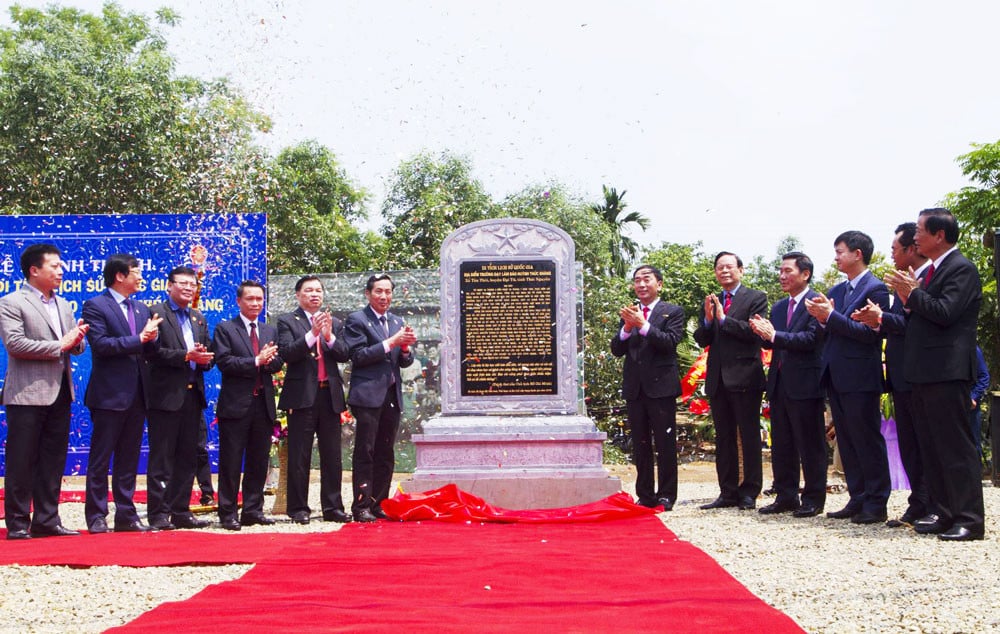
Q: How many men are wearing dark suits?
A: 11